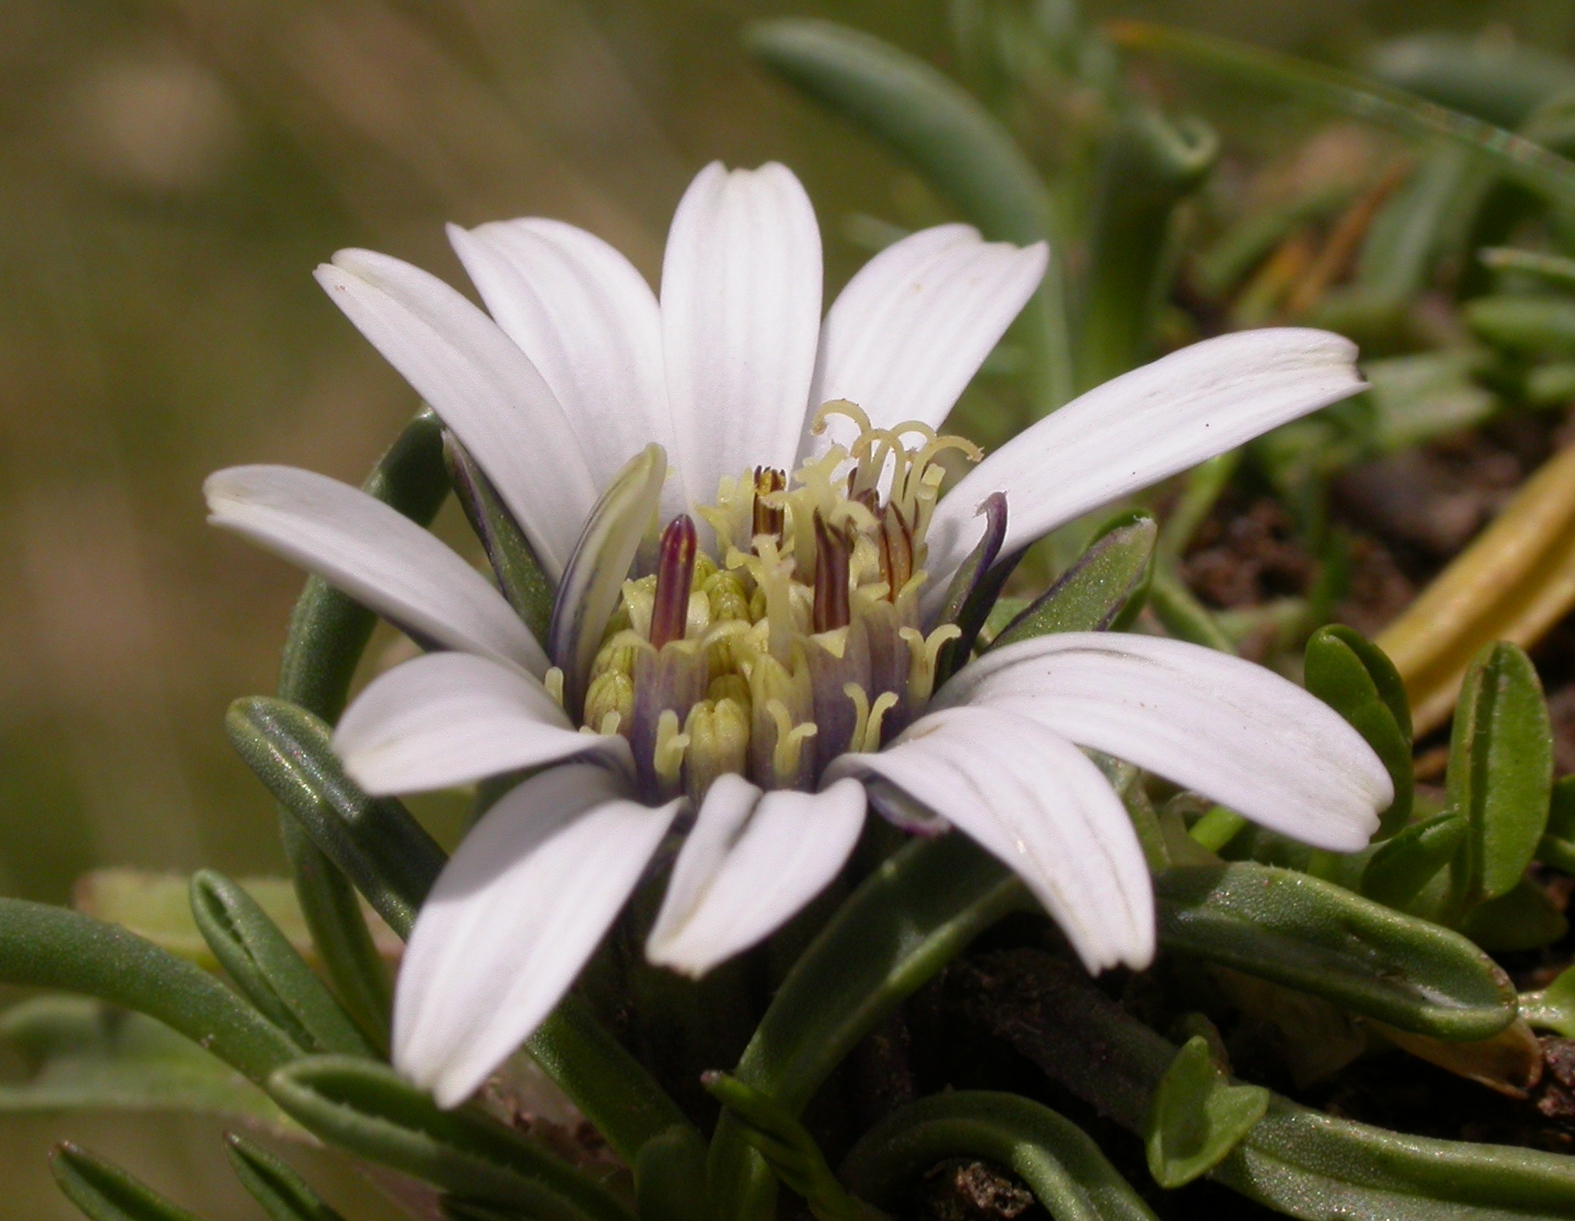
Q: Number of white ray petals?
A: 11